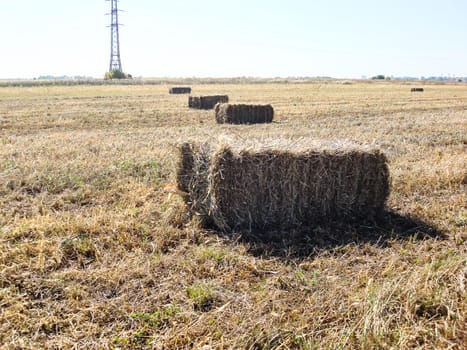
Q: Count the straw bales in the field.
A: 5